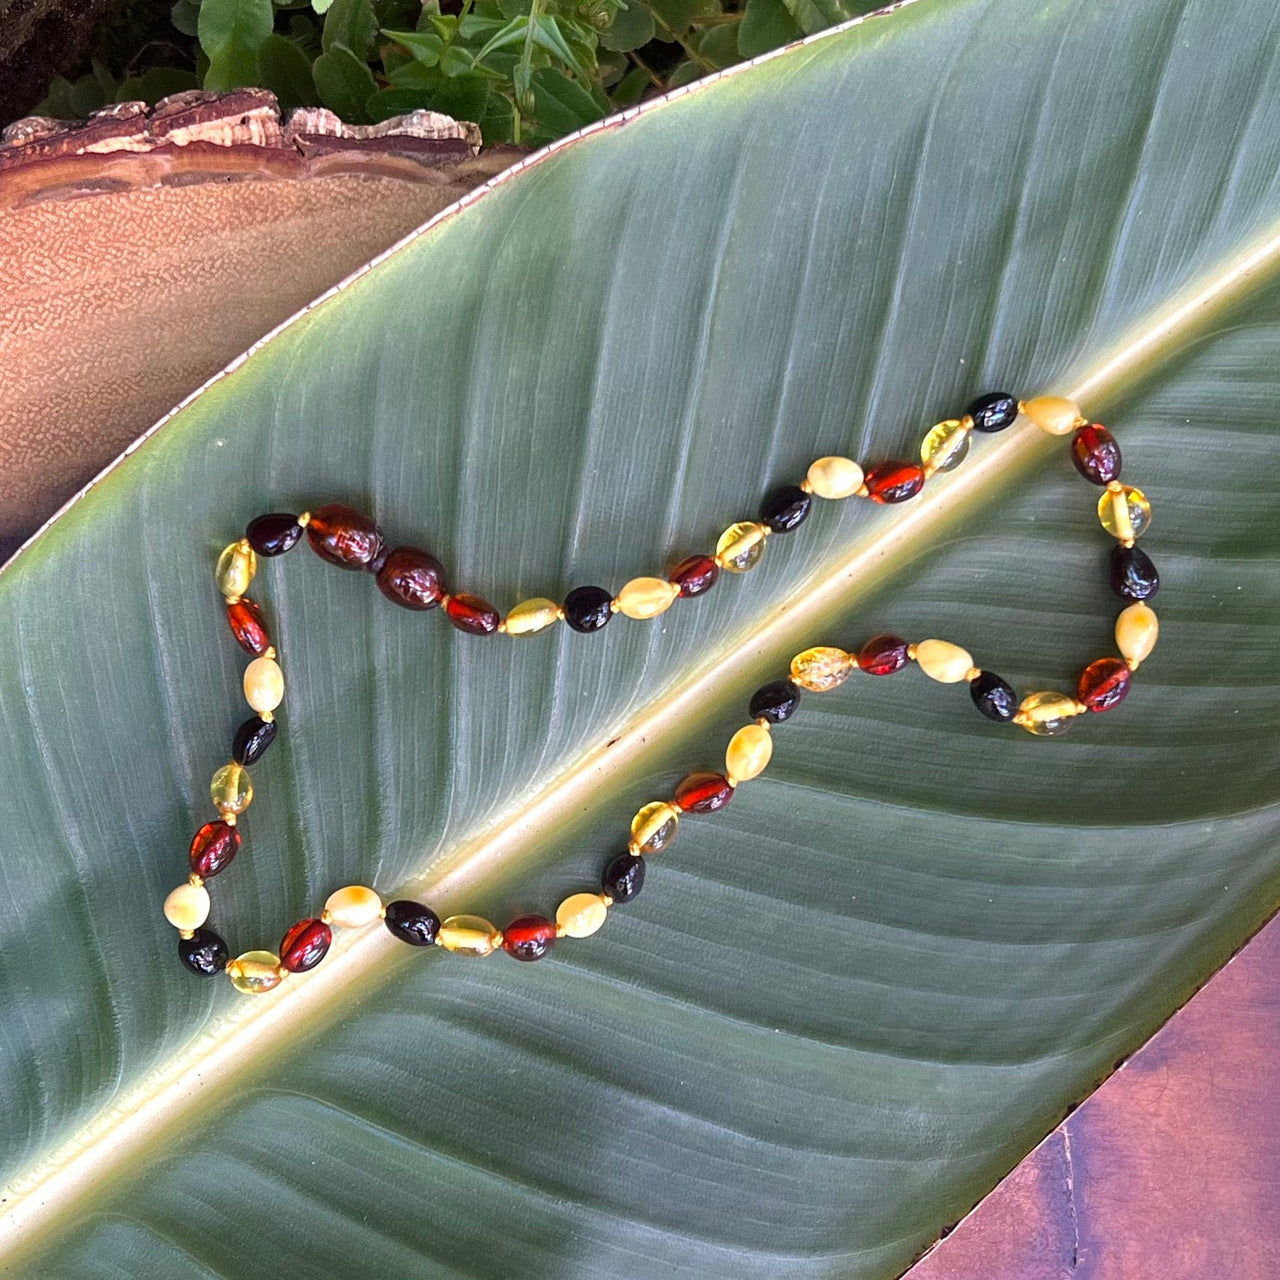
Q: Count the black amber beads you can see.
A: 11